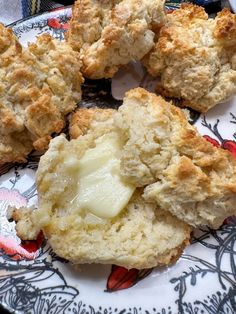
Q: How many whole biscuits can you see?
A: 3